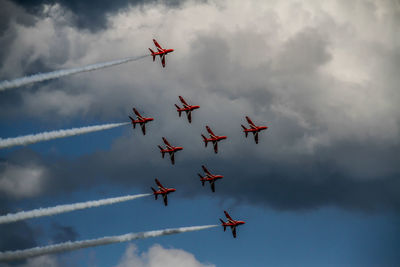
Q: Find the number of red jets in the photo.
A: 9